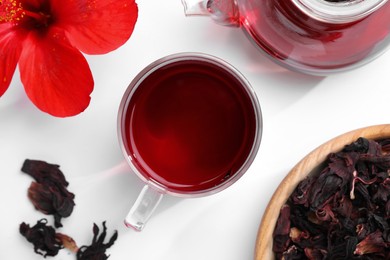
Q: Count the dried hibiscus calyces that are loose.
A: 3